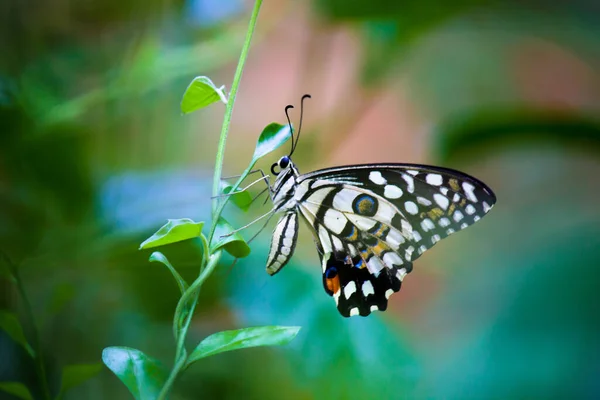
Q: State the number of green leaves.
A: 8